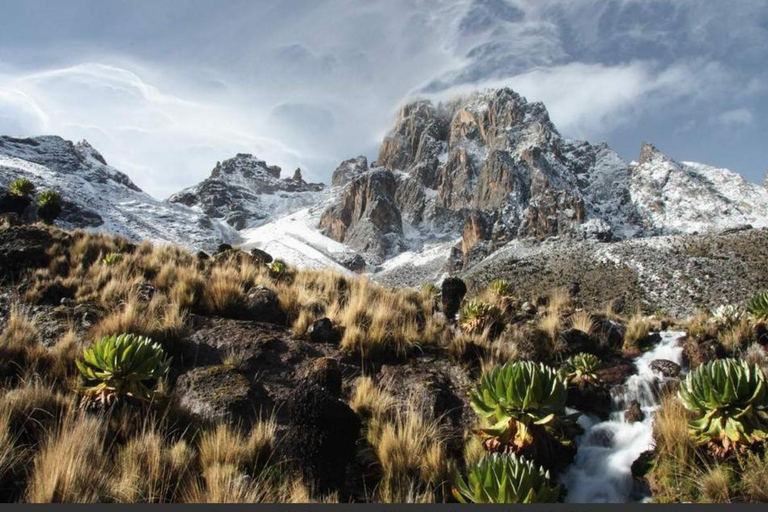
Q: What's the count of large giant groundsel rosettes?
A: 4